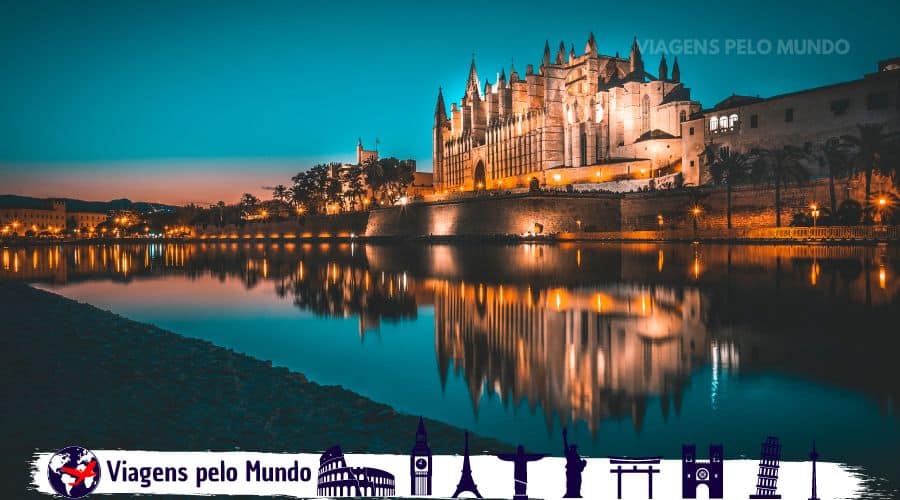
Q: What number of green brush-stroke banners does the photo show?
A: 0